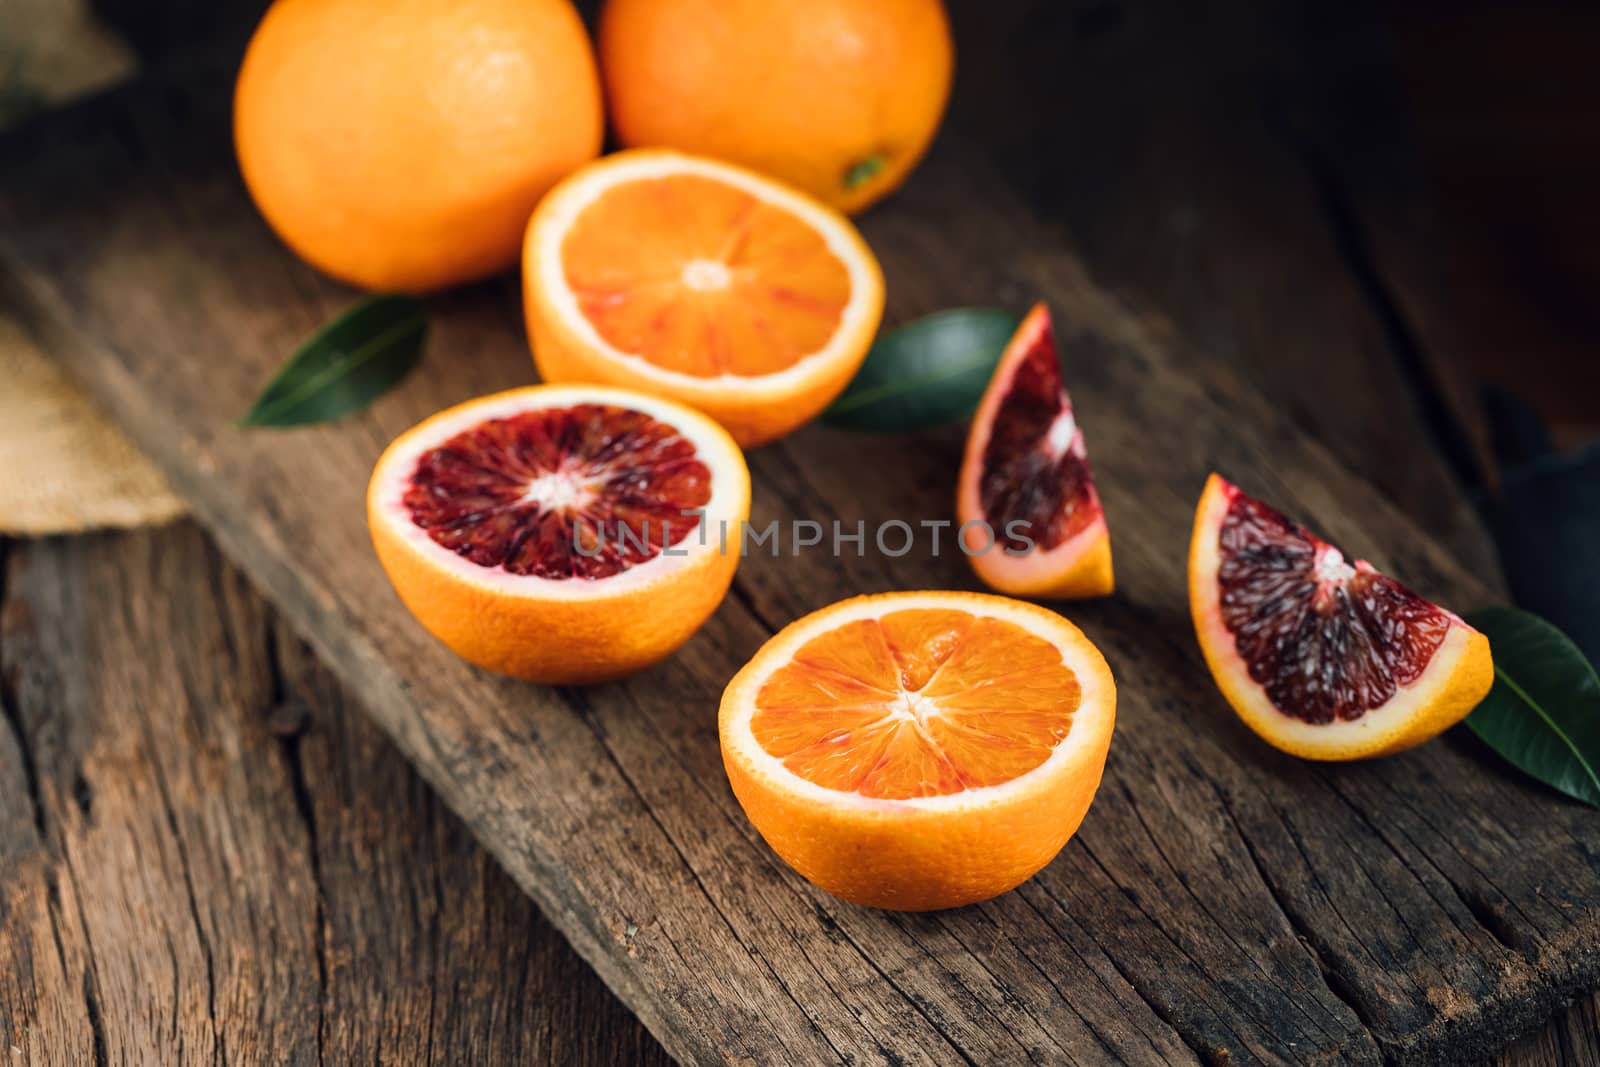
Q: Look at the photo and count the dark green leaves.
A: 3